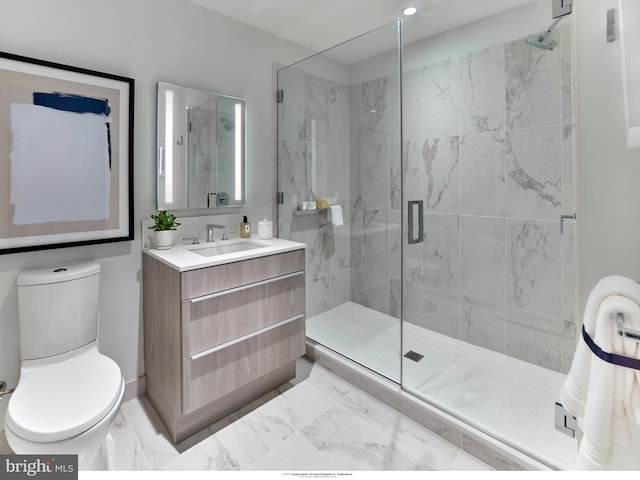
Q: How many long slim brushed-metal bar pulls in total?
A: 2